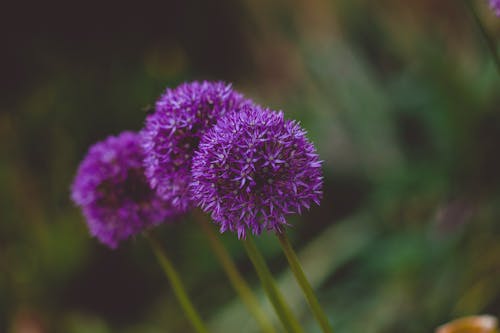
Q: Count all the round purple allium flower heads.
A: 3